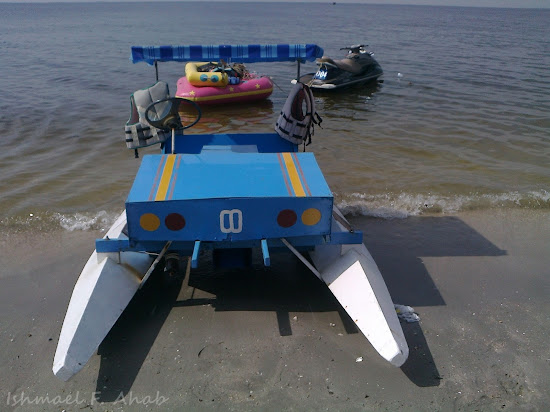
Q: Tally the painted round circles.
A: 4